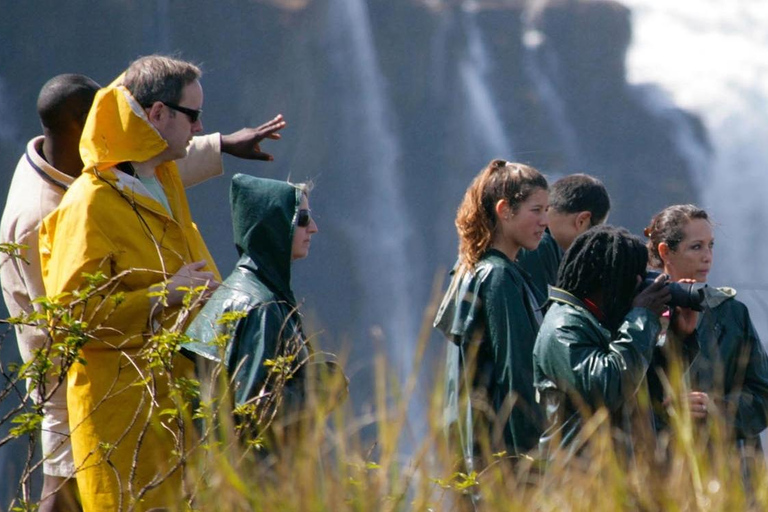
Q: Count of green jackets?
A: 5